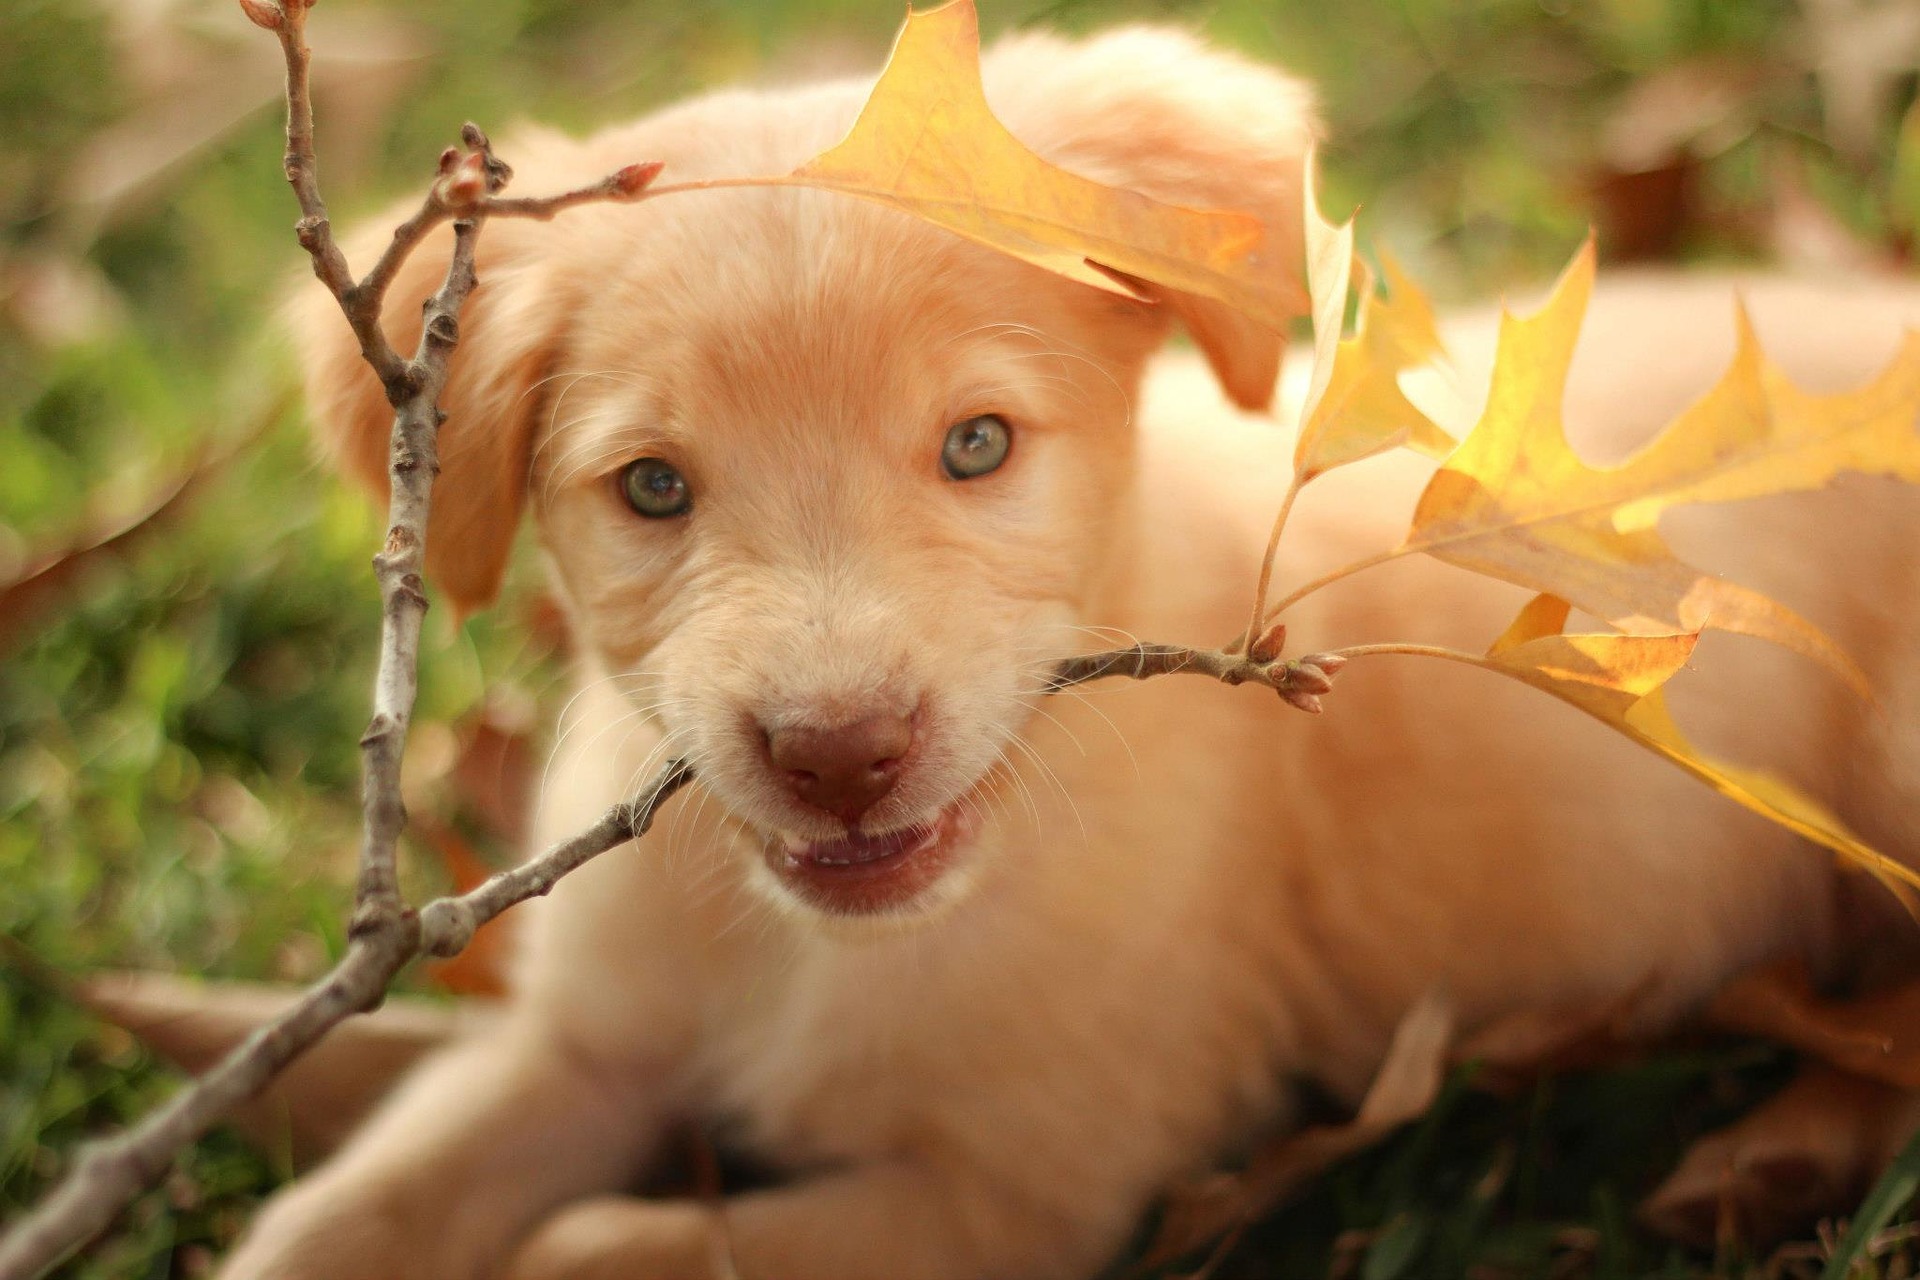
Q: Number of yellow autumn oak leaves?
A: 4